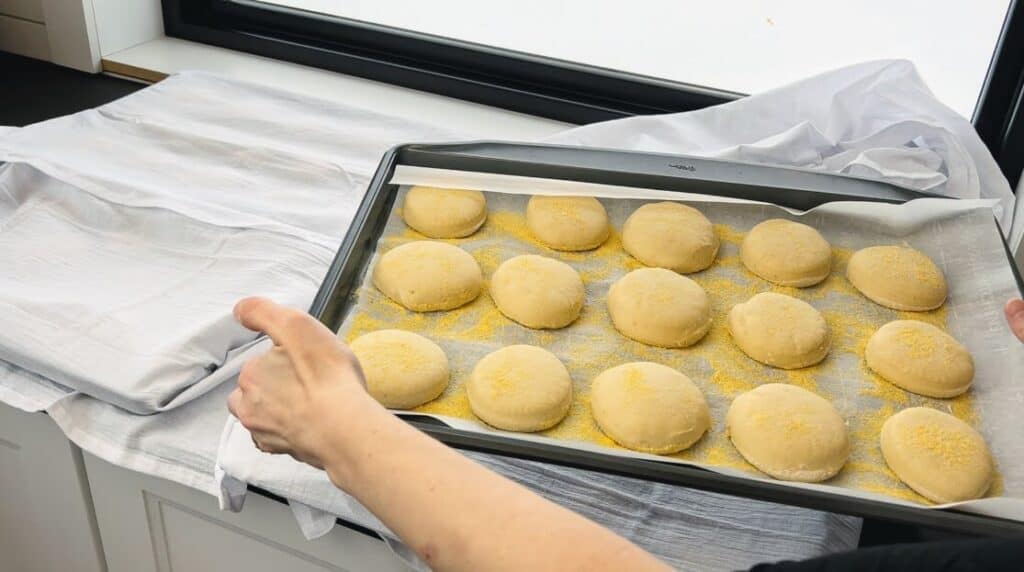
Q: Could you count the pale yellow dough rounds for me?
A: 15